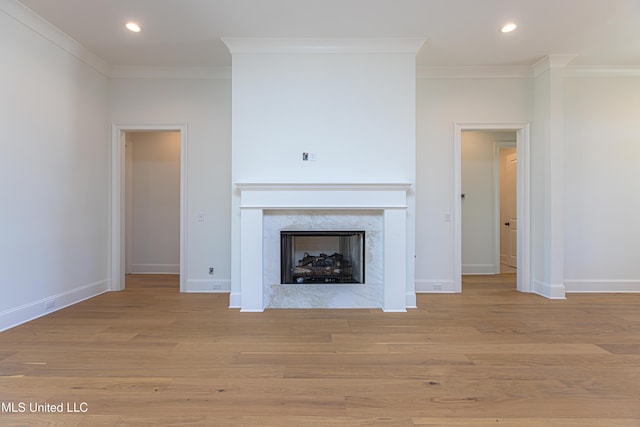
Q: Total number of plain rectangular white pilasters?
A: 2